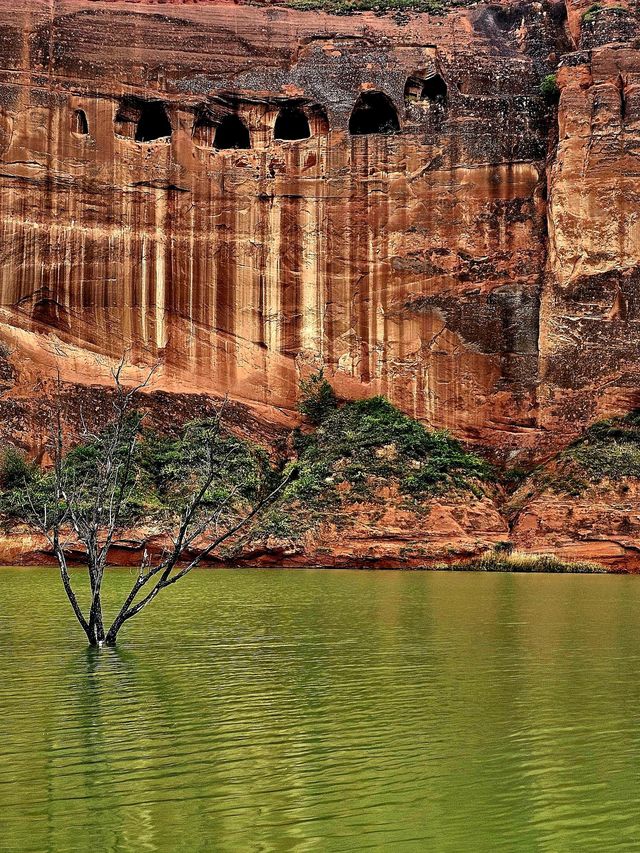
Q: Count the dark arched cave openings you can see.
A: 6